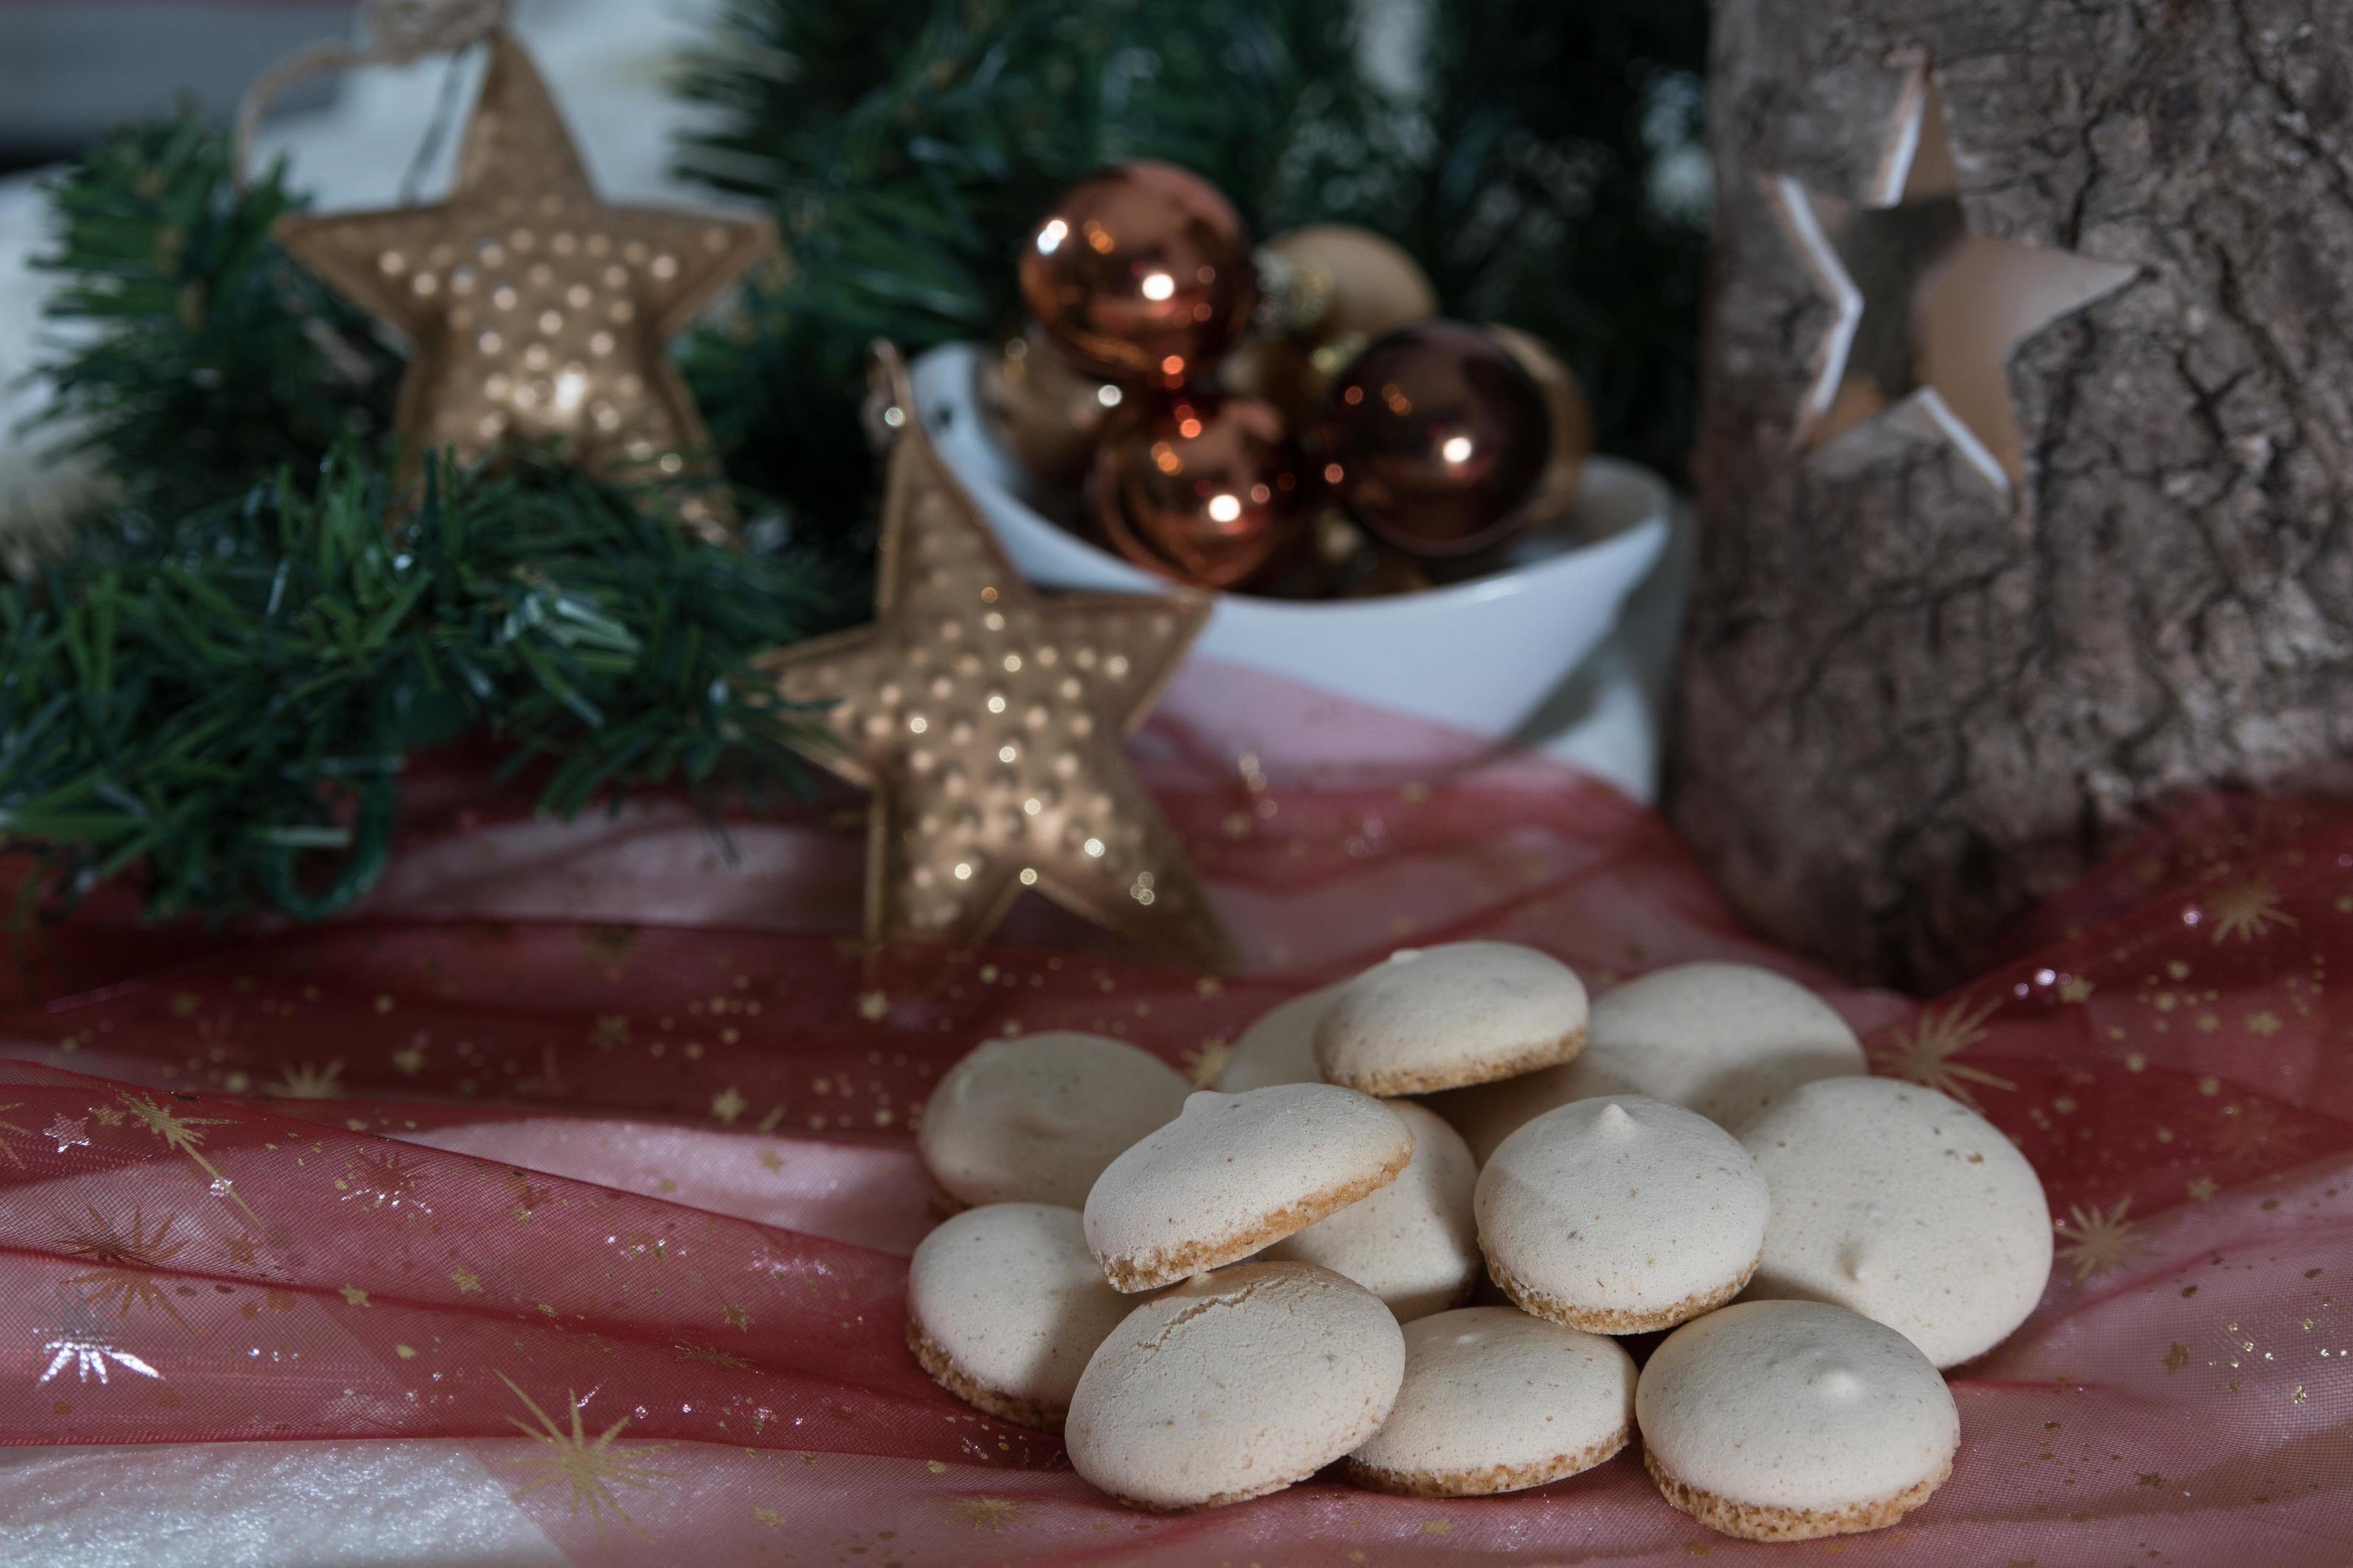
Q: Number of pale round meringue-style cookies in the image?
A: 12